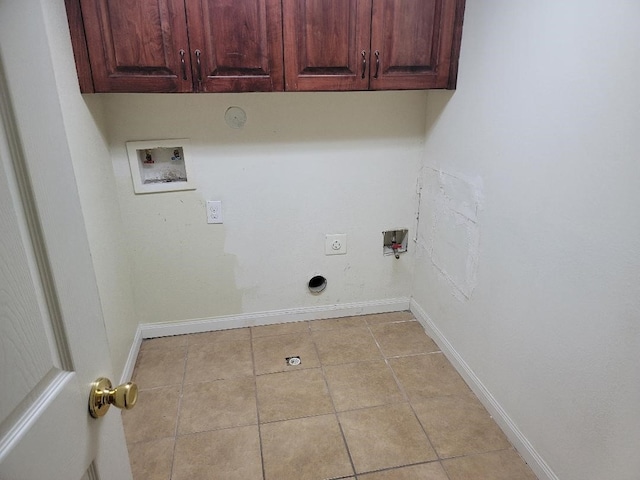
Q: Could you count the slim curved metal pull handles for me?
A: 4